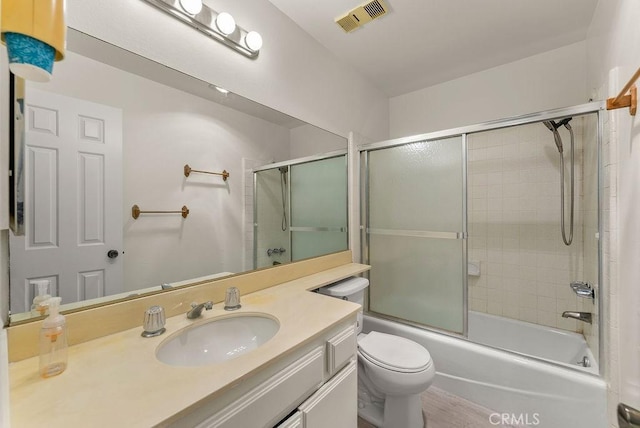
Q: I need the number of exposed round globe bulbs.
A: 3